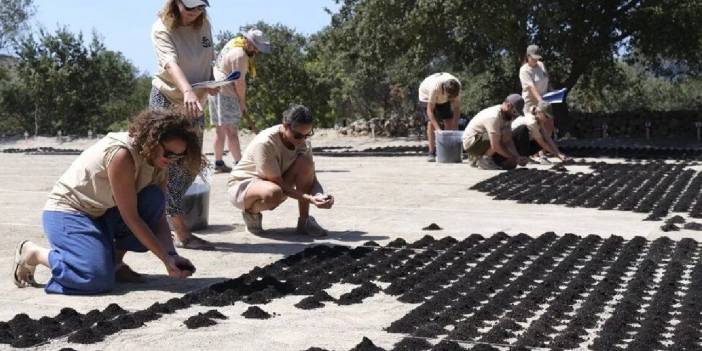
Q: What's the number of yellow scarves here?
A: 1